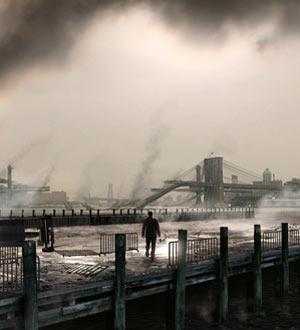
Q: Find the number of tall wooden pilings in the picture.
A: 6